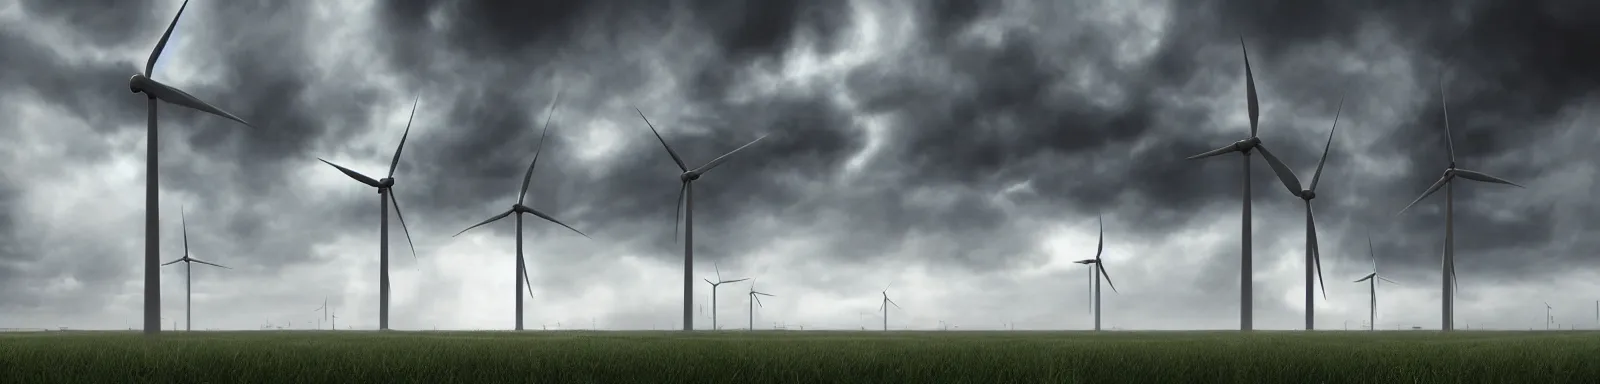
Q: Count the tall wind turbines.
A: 7